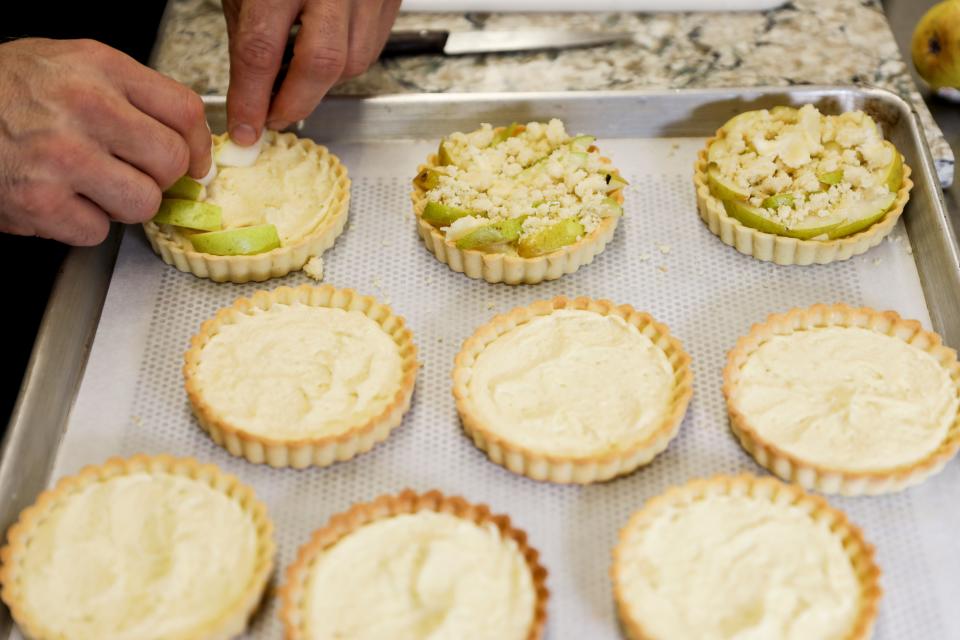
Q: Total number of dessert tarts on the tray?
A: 9